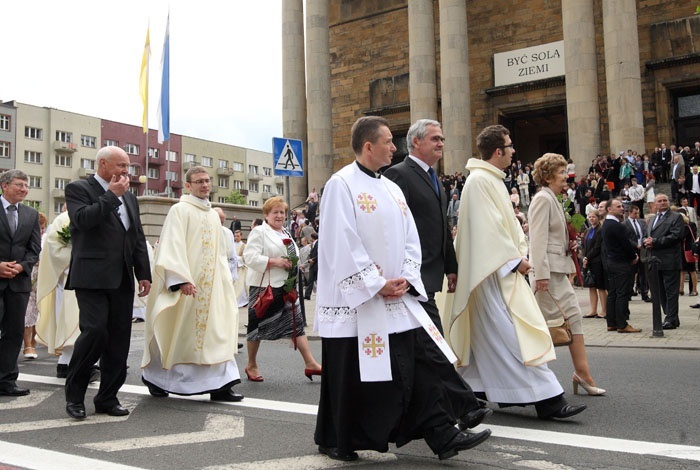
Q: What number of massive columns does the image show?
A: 6